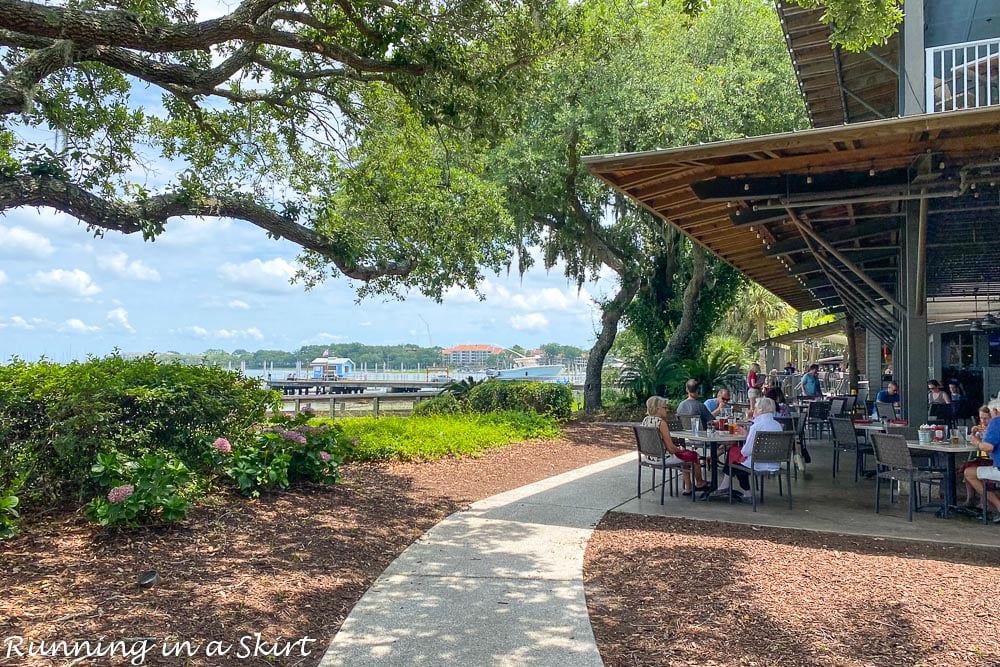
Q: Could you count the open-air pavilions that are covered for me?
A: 1